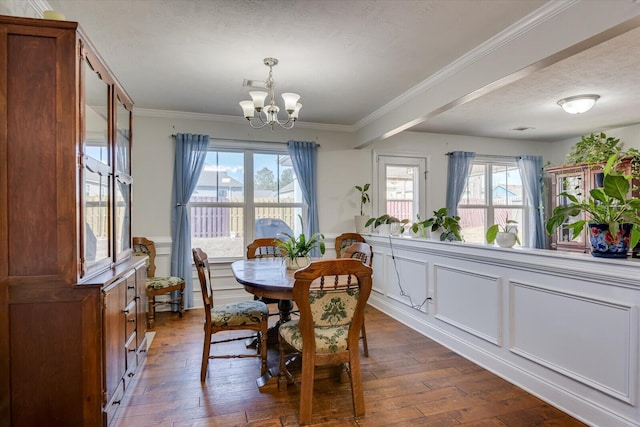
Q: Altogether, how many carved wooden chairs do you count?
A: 6